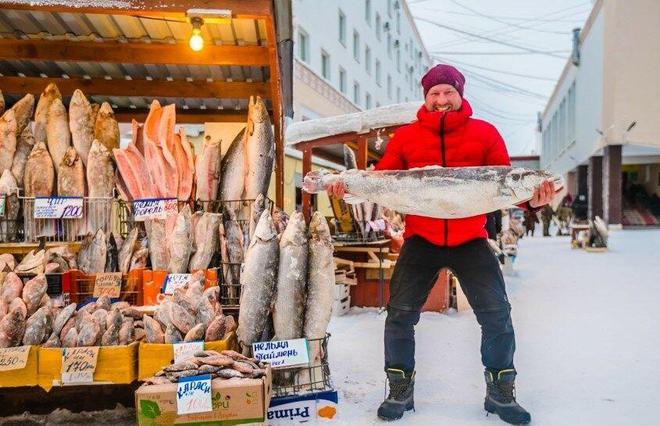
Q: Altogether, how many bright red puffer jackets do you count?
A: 1